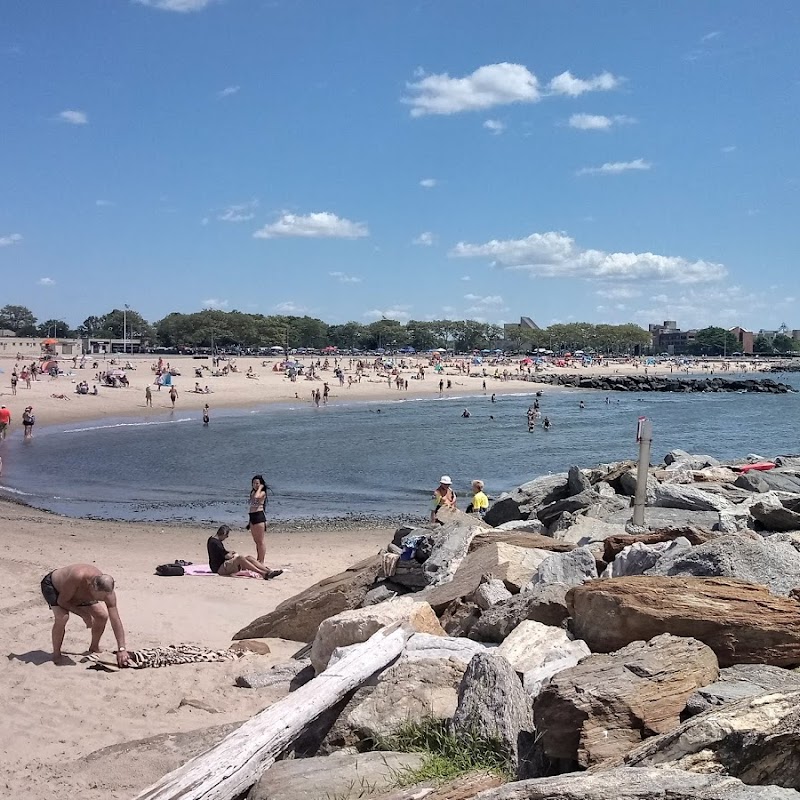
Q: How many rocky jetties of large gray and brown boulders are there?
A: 2